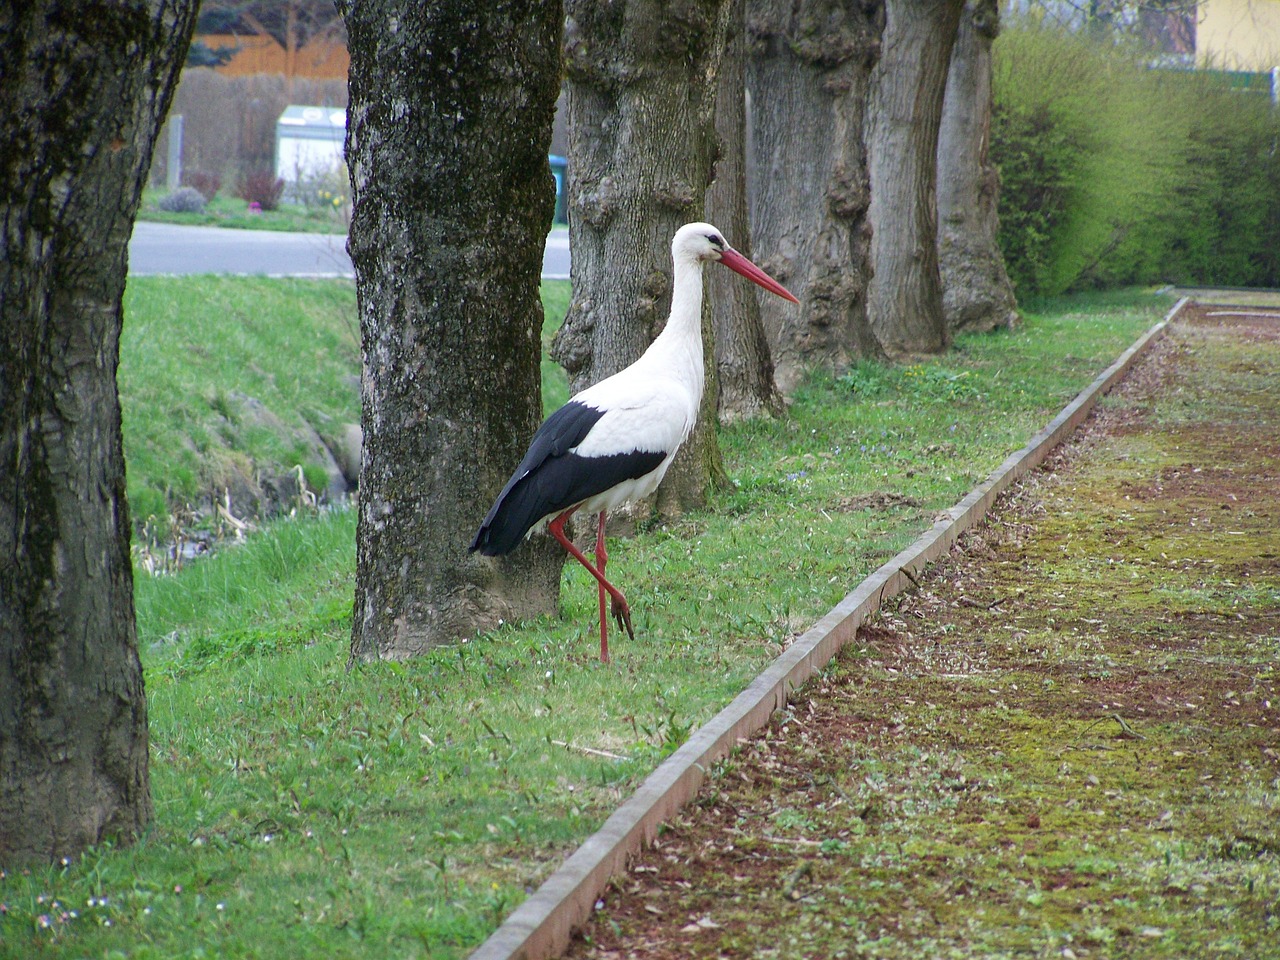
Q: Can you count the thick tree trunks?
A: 7